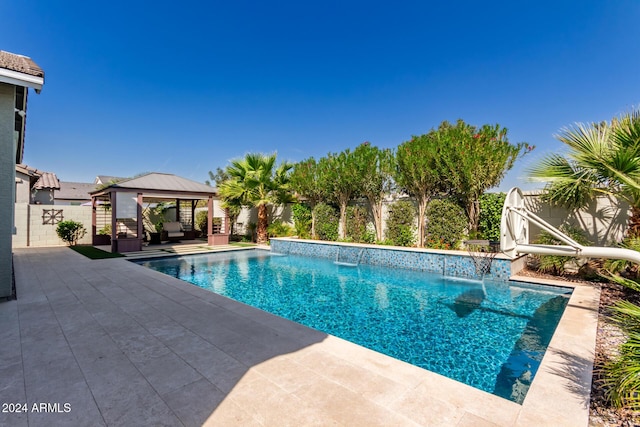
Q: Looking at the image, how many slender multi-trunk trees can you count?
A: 5